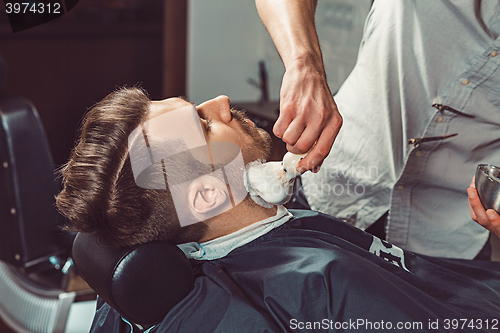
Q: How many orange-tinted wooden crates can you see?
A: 0